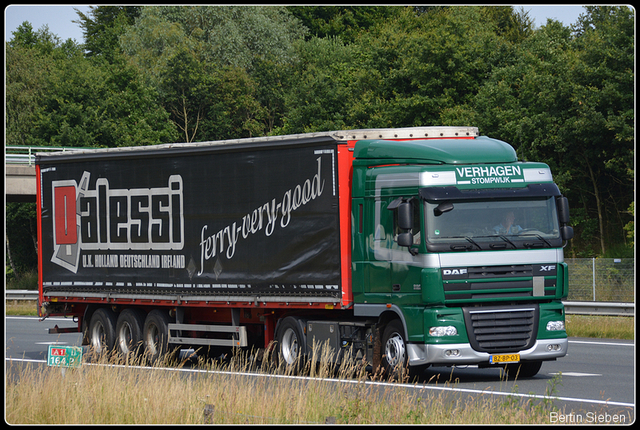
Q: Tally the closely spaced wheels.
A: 3